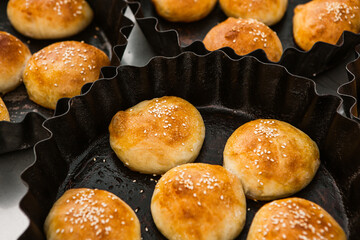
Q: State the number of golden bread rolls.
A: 13